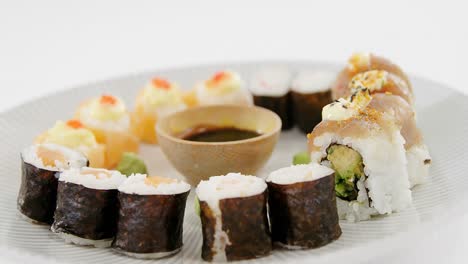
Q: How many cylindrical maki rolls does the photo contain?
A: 7